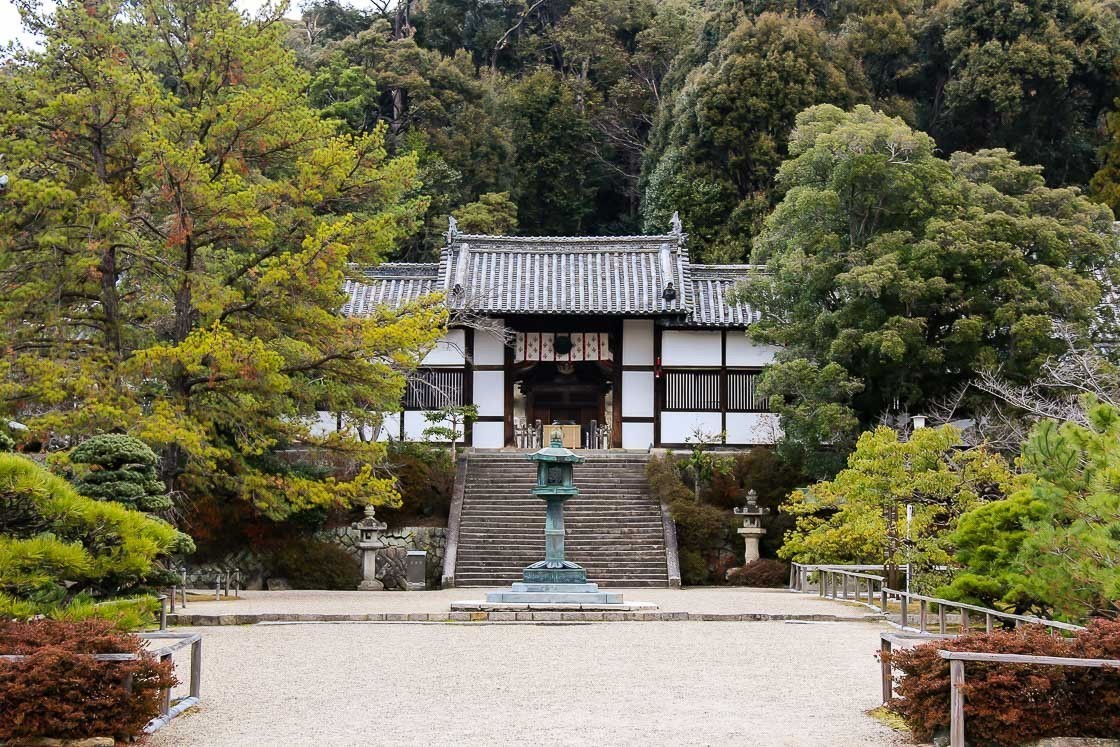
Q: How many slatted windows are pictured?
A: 3